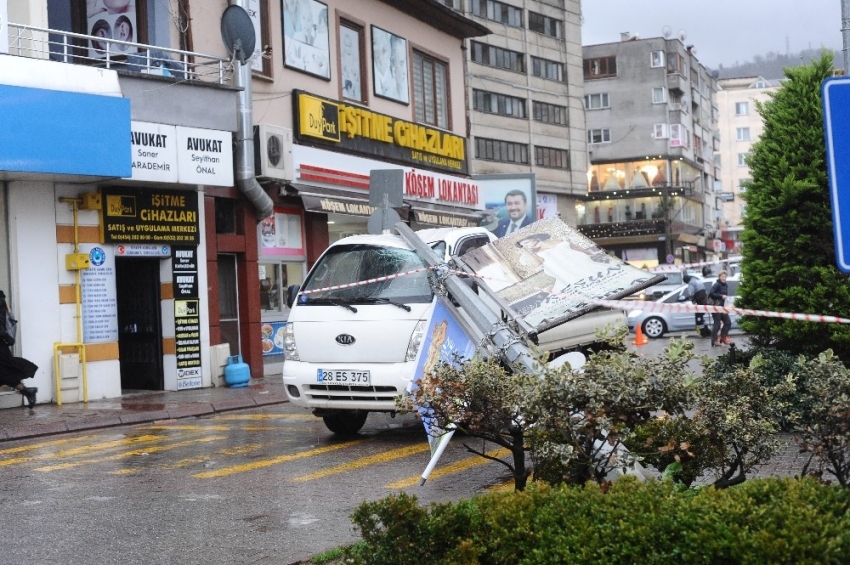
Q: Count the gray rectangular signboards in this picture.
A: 1